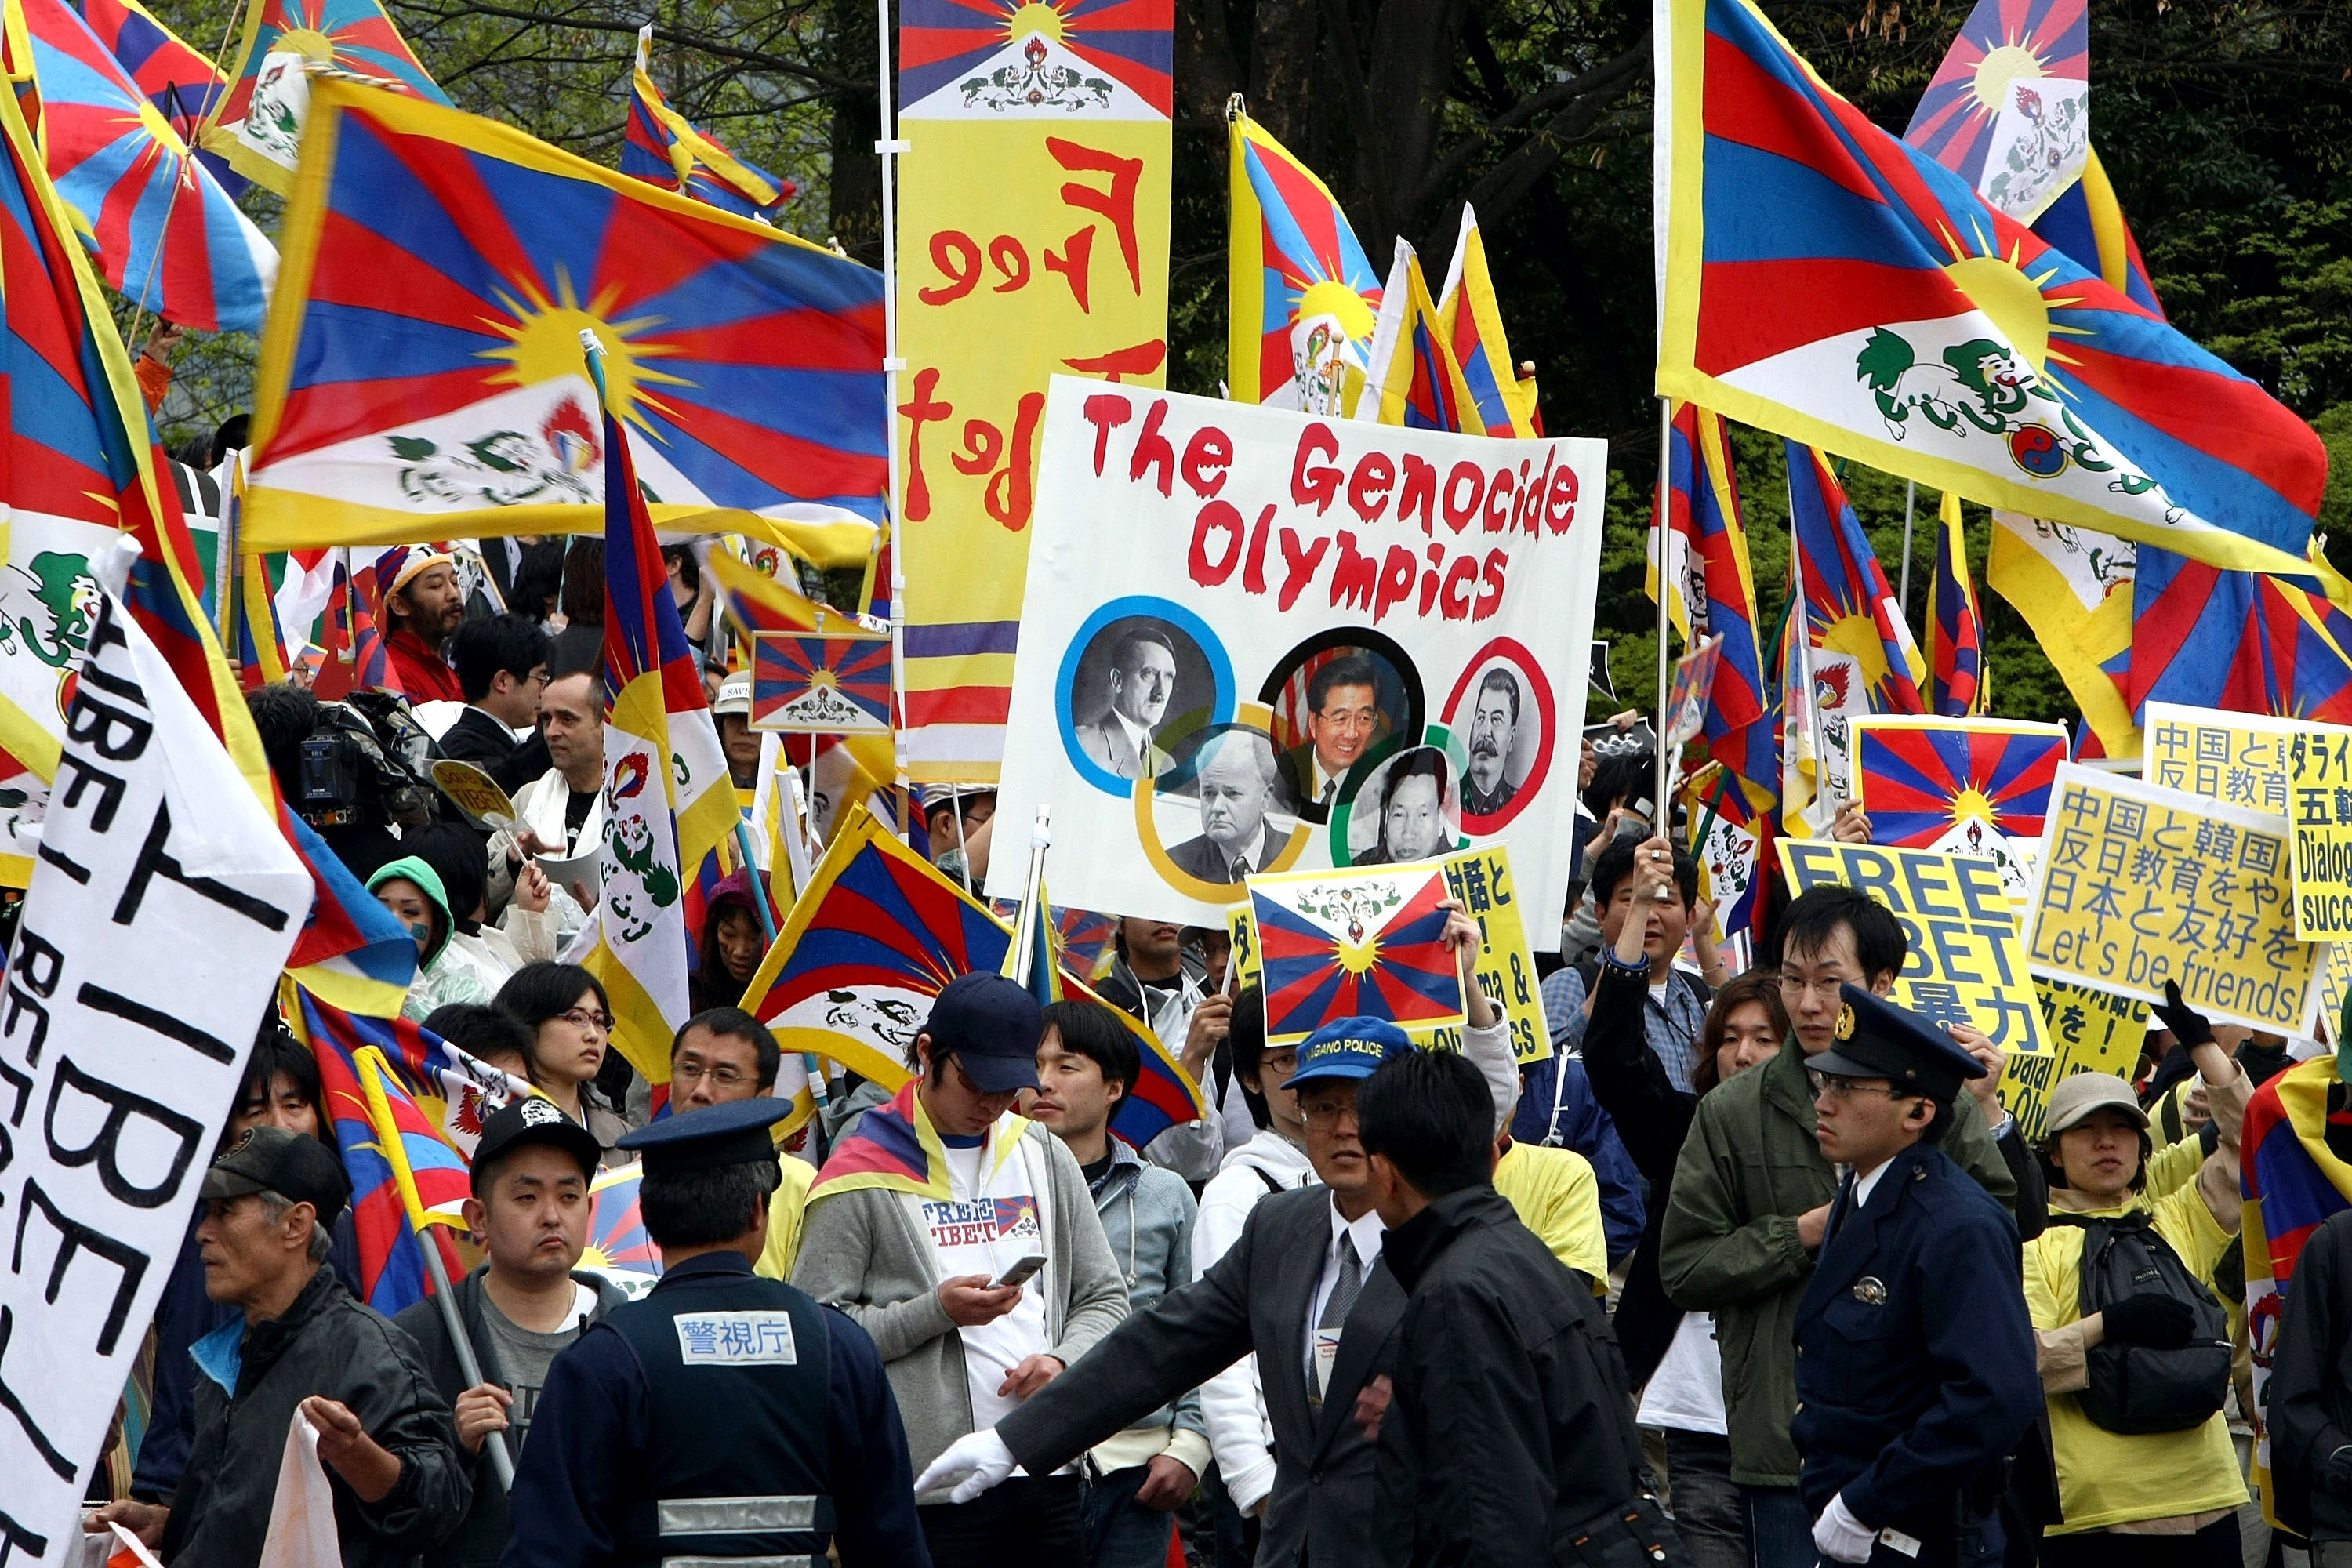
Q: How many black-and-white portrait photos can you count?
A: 4